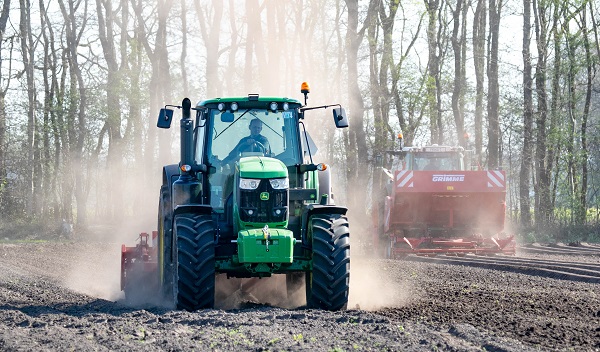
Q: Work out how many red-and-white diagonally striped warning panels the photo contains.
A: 2